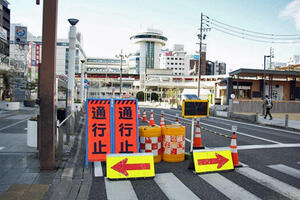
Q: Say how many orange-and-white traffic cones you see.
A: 7